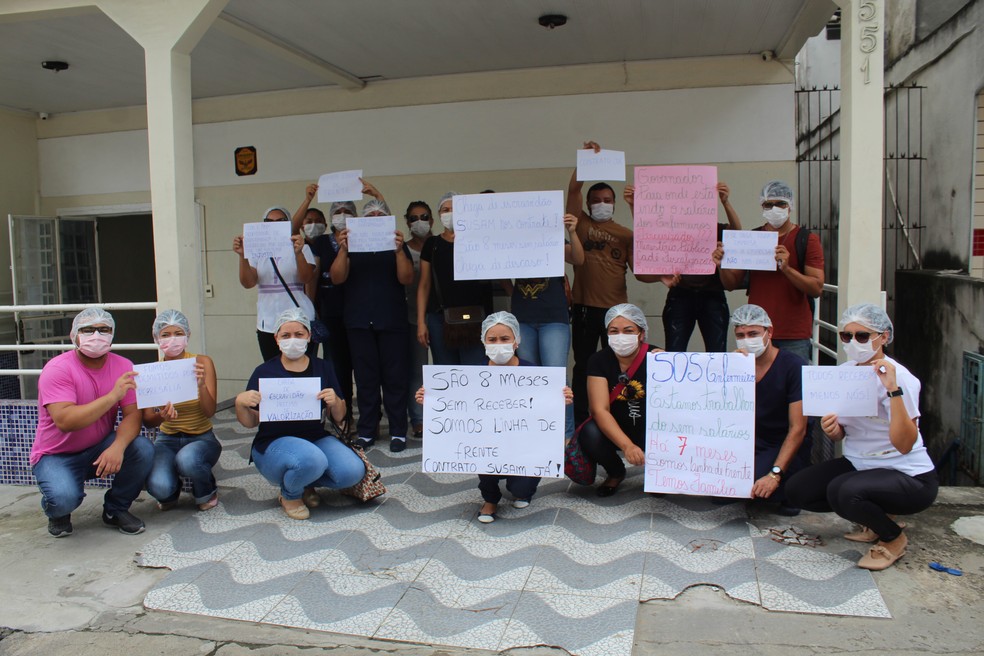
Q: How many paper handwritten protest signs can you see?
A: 12